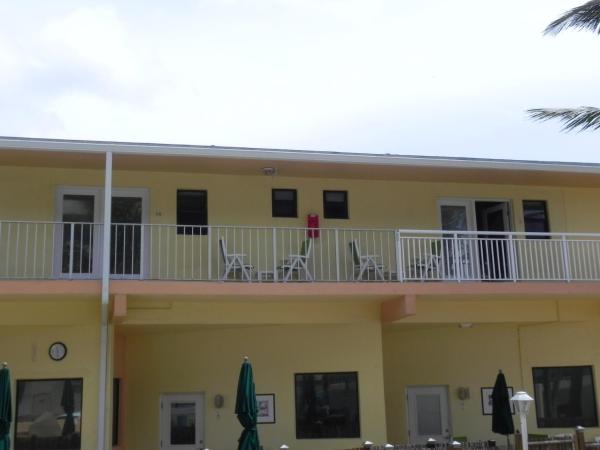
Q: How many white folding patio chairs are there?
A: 4